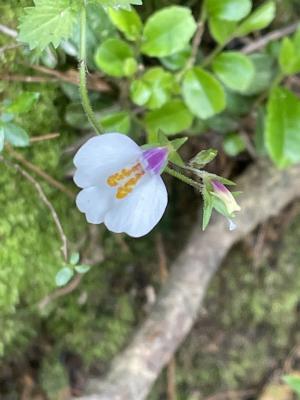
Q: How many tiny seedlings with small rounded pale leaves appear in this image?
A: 1